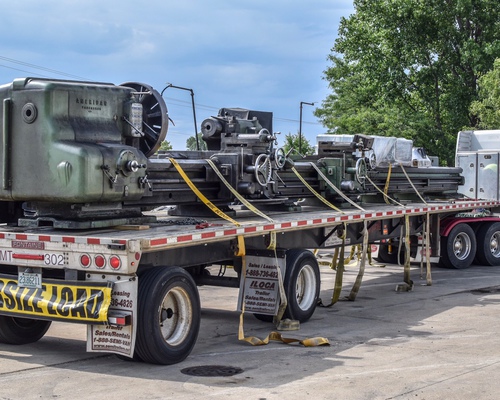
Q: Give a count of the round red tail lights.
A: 3